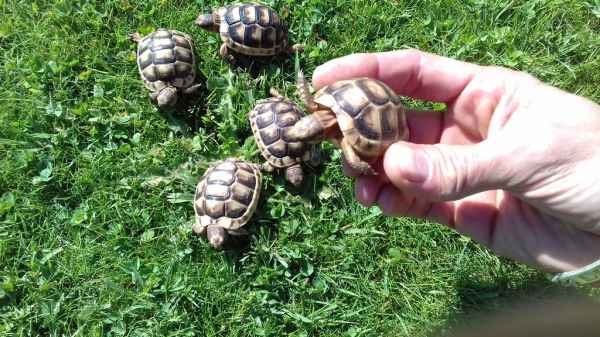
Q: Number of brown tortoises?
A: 5